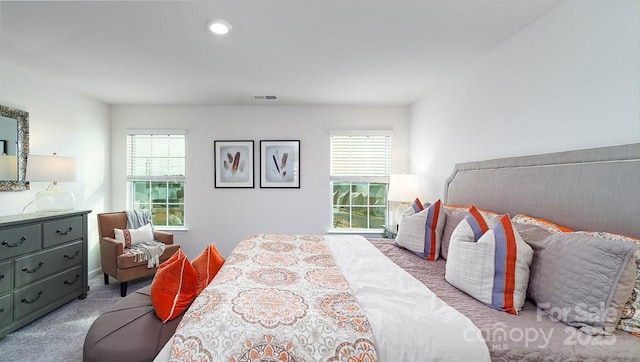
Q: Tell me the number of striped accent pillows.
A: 2